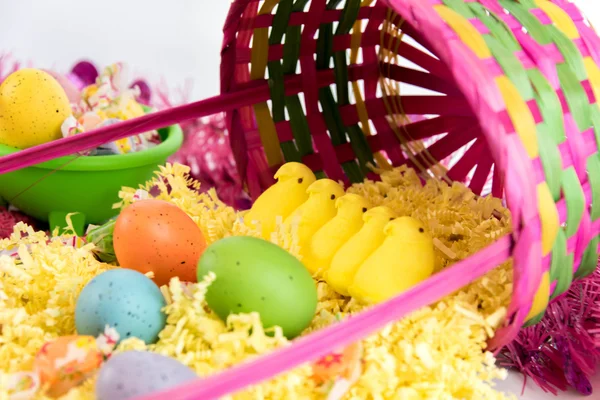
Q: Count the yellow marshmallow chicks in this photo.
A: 5